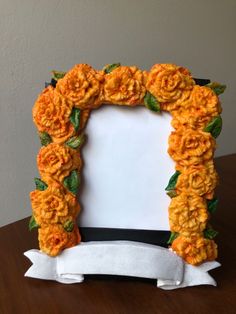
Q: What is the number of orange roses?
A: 12